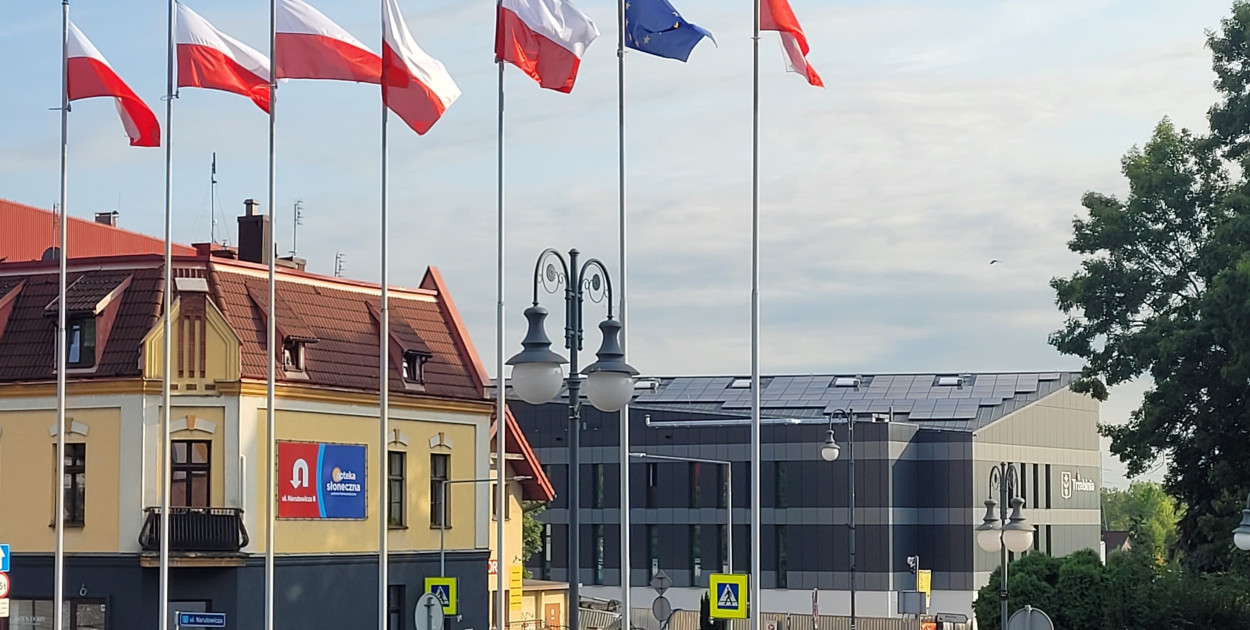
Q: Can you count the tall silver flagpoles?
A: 7